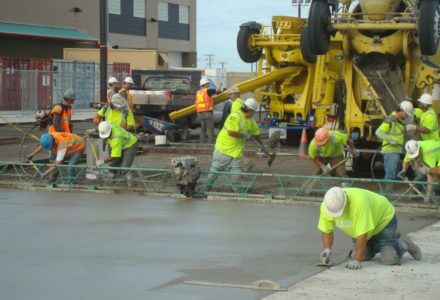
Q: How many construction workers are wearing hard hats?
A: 14